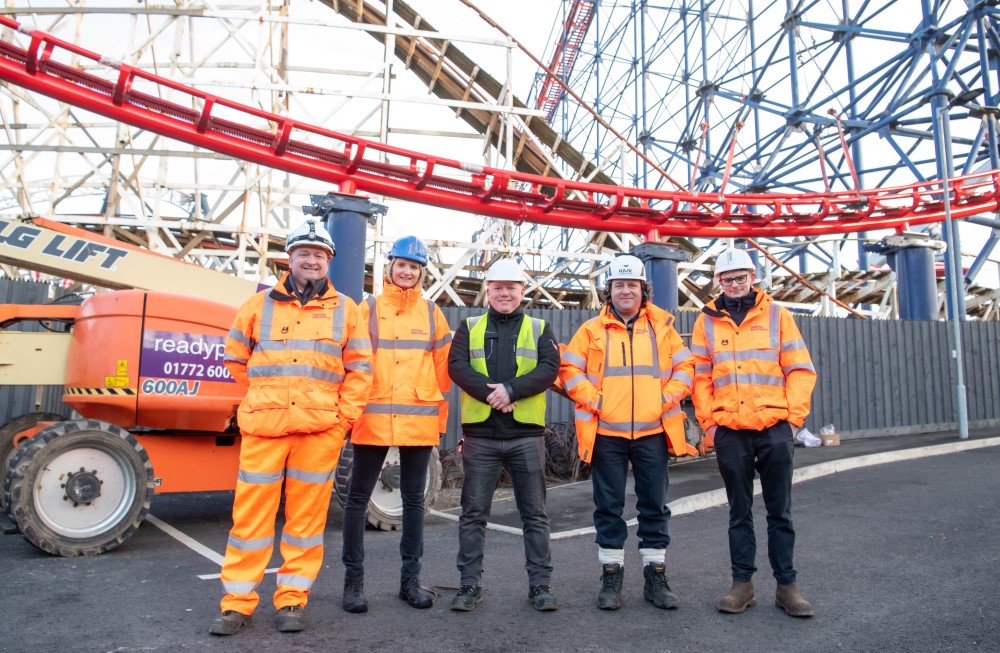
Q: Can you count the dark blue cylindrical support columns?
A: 3